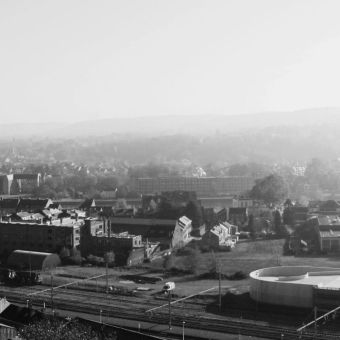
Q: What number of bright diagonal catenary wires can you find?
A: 3